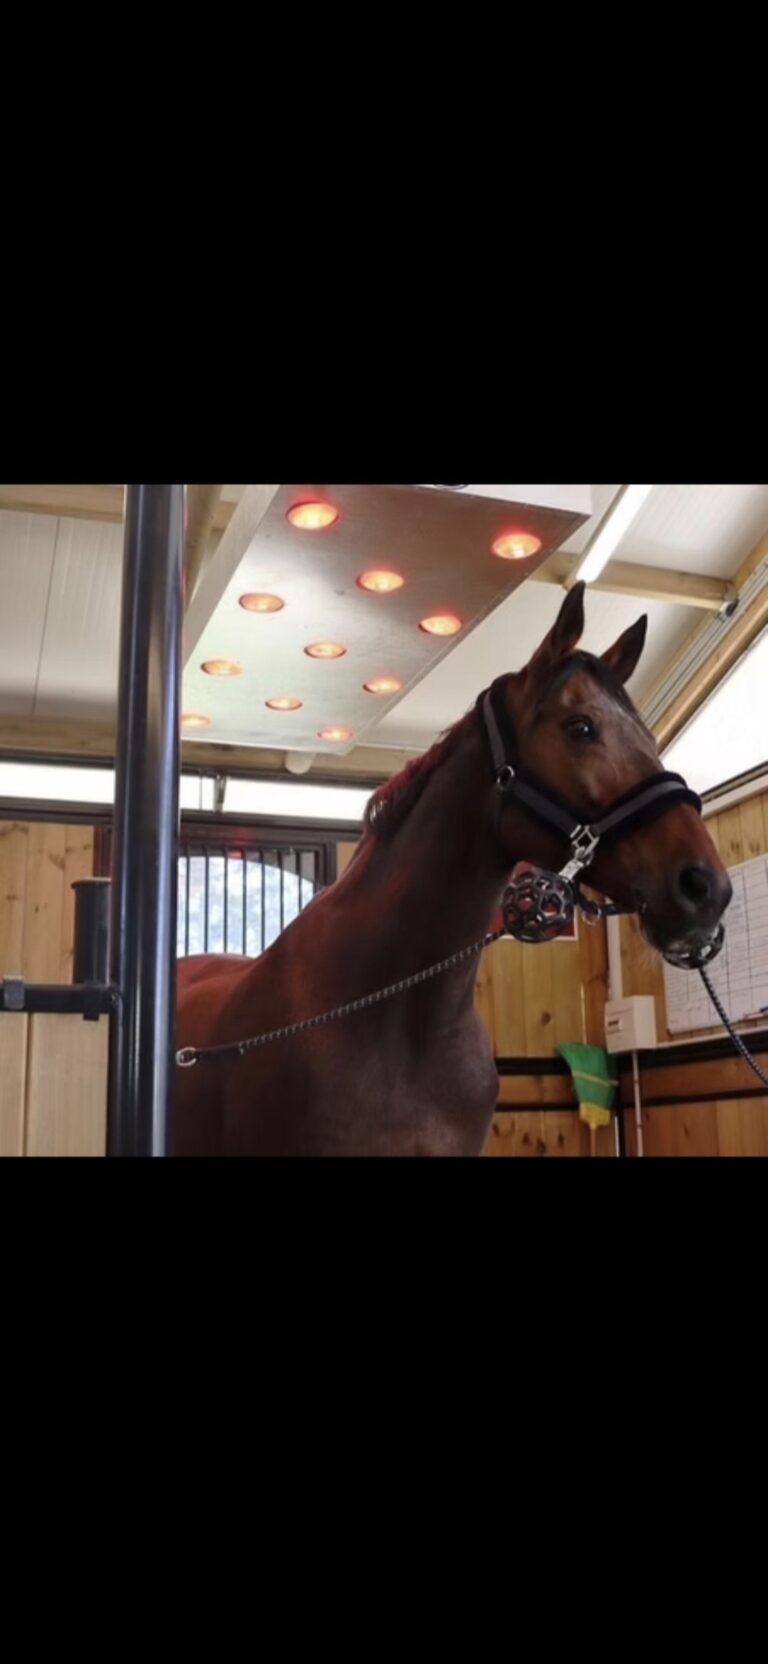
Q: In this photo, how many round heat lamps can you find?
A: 11